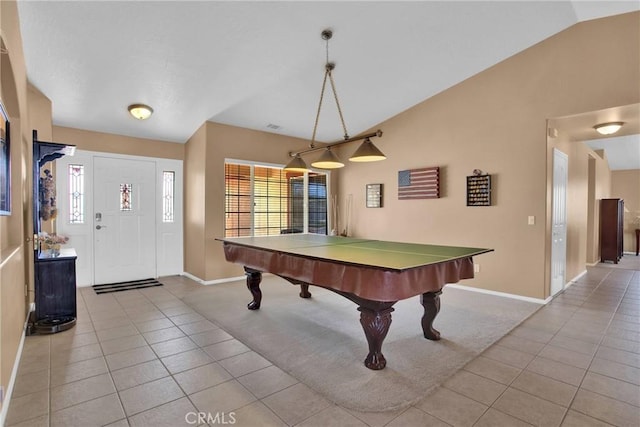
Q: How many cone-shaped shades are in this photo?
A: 3